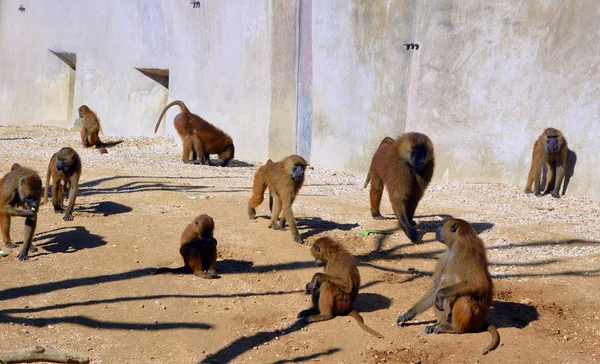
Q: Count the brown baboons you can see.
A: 10